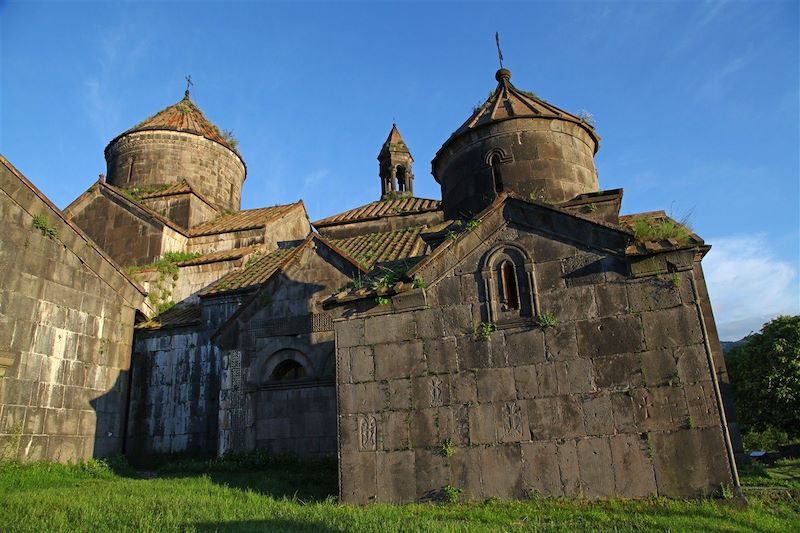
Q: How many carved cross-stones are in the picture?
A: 3